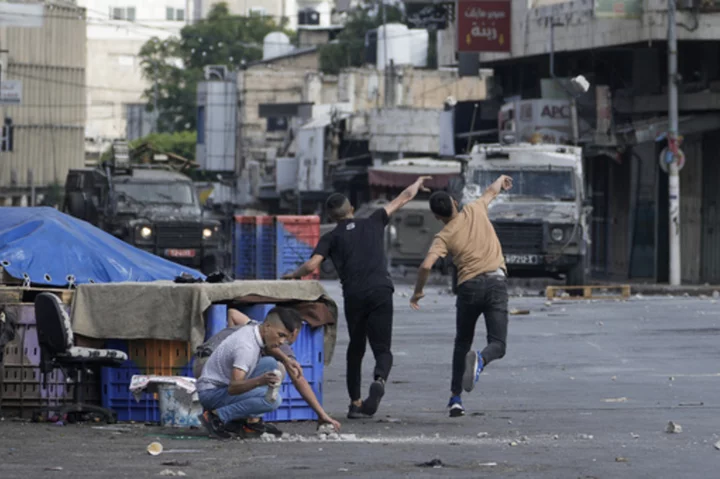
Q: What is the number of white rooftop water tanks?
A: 3